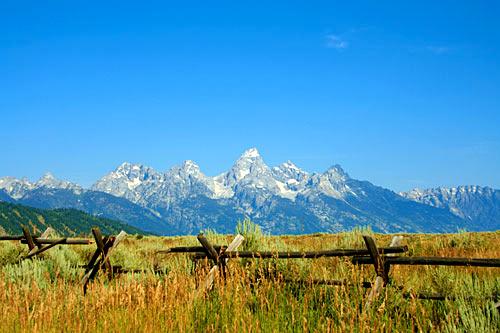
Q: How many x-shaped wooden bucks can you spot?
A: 4